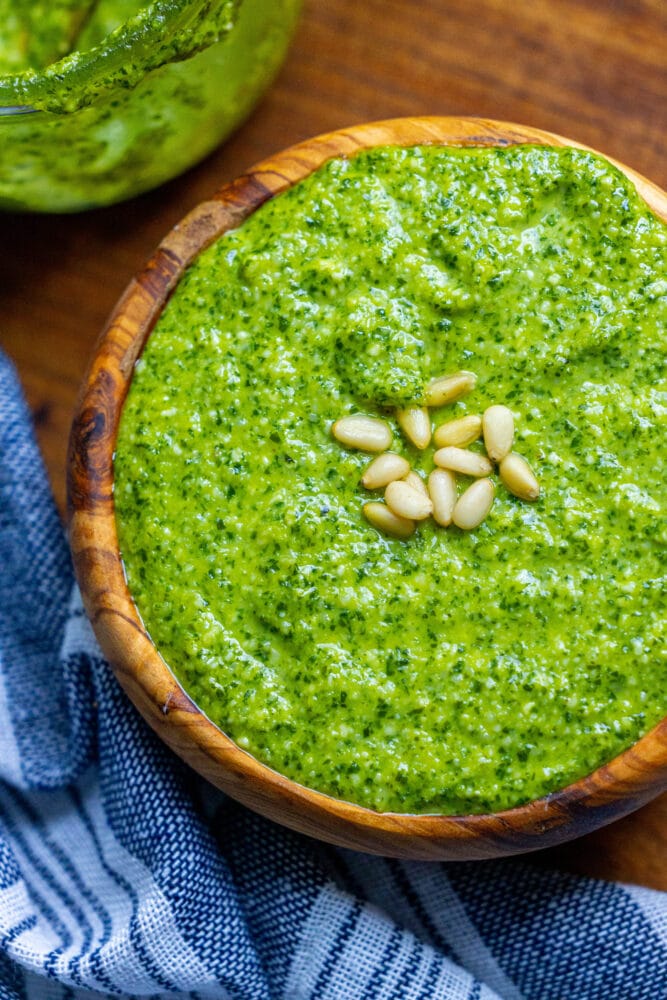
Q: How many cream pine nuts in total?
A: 13